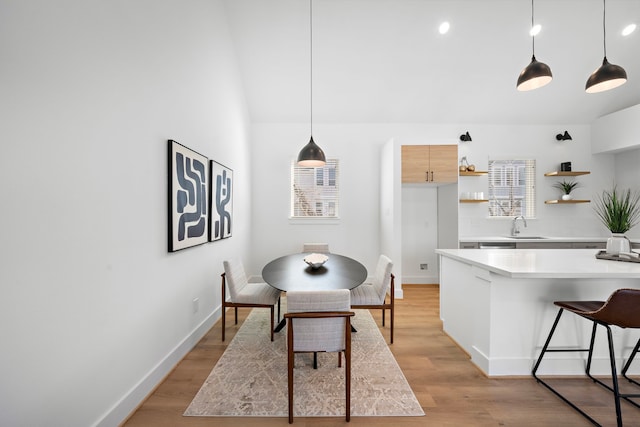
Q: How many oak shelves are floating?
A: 4